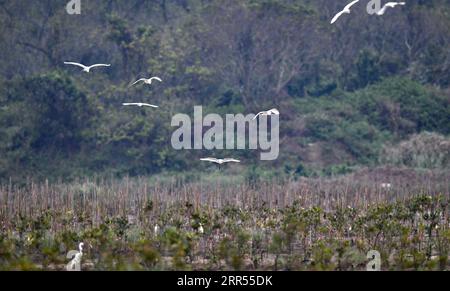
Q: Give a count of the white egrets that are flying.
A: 7